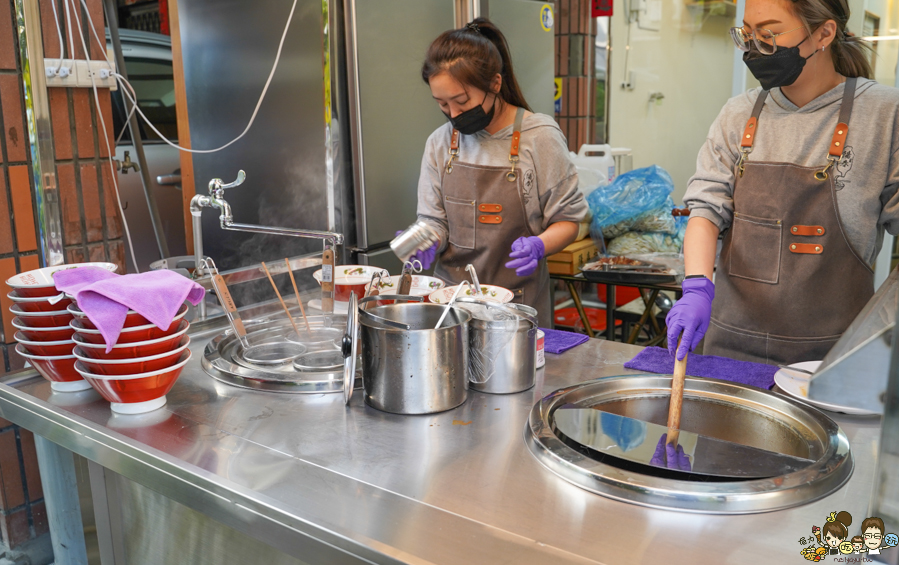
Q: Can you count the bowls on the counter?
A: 15